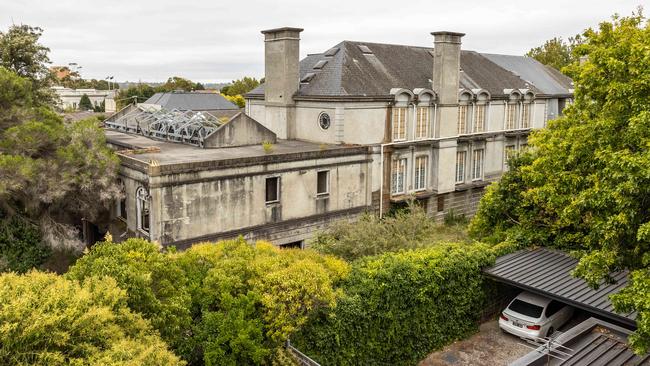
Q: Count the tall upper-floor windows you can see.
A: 6